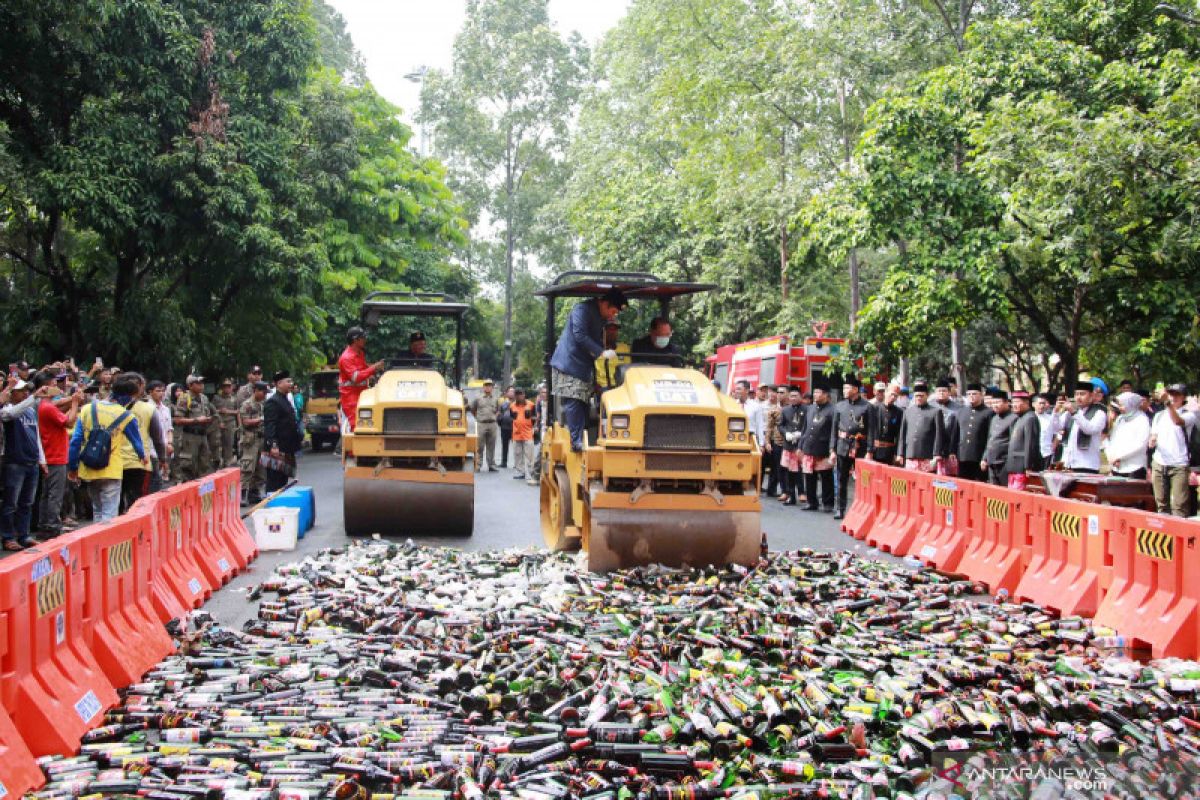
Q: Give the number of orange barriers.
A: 13